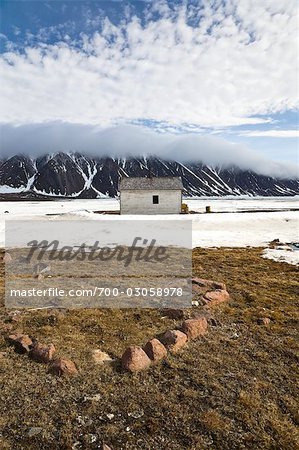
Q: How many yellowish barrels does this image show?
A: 2